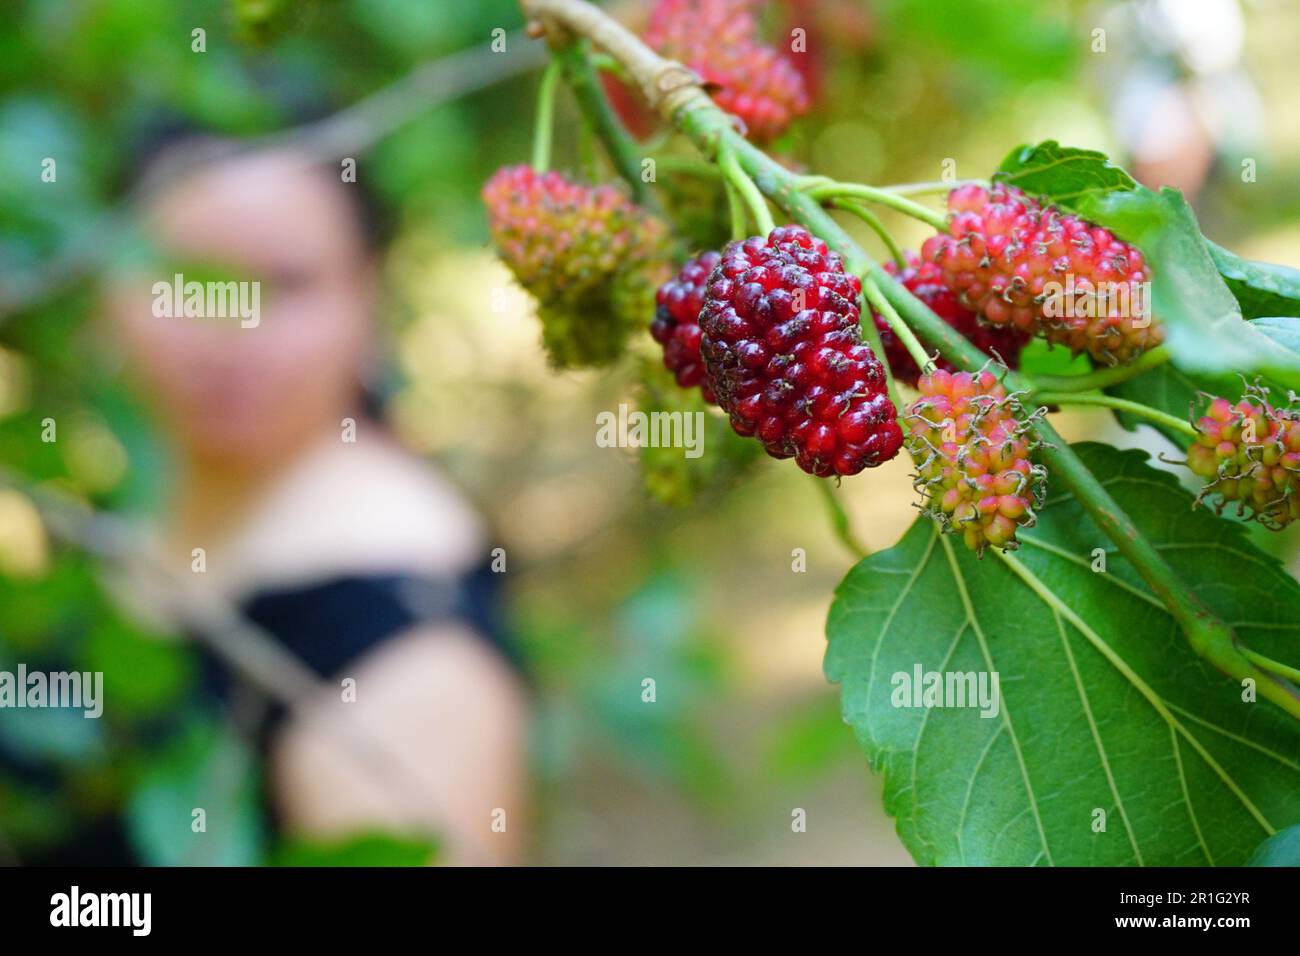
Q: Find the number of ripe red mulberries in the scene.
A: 3